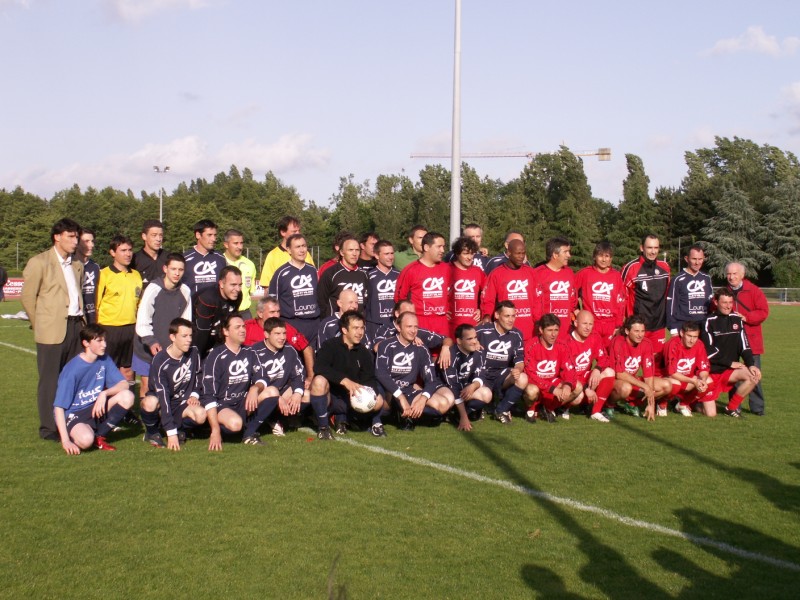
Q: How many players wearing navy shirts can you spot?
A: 15